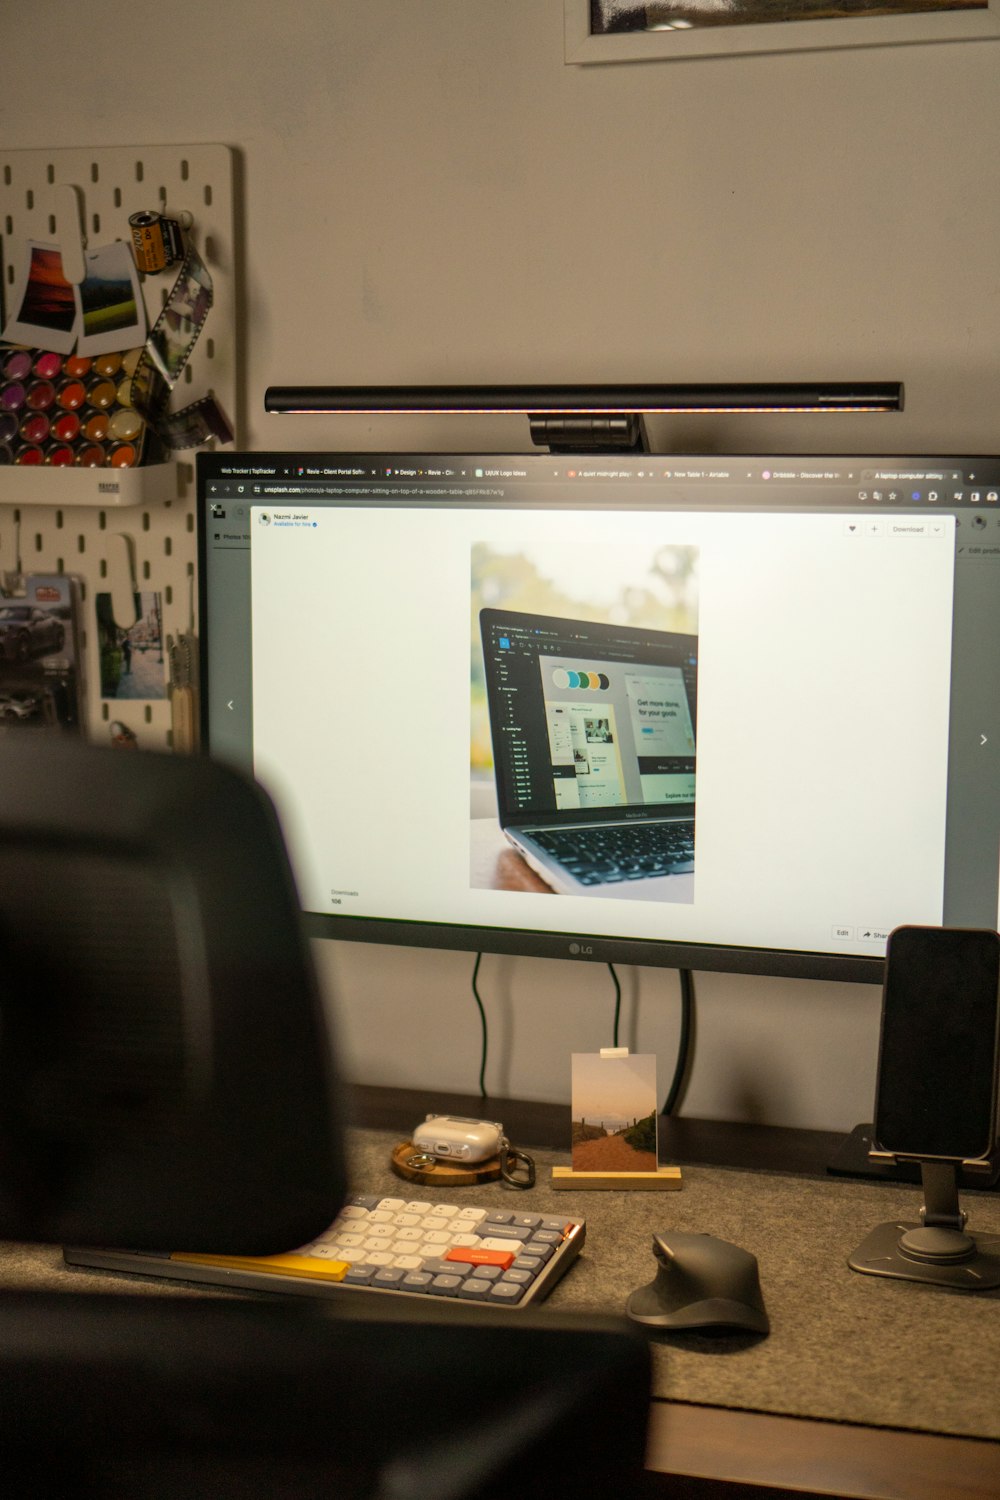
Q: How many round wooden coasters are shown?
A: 1